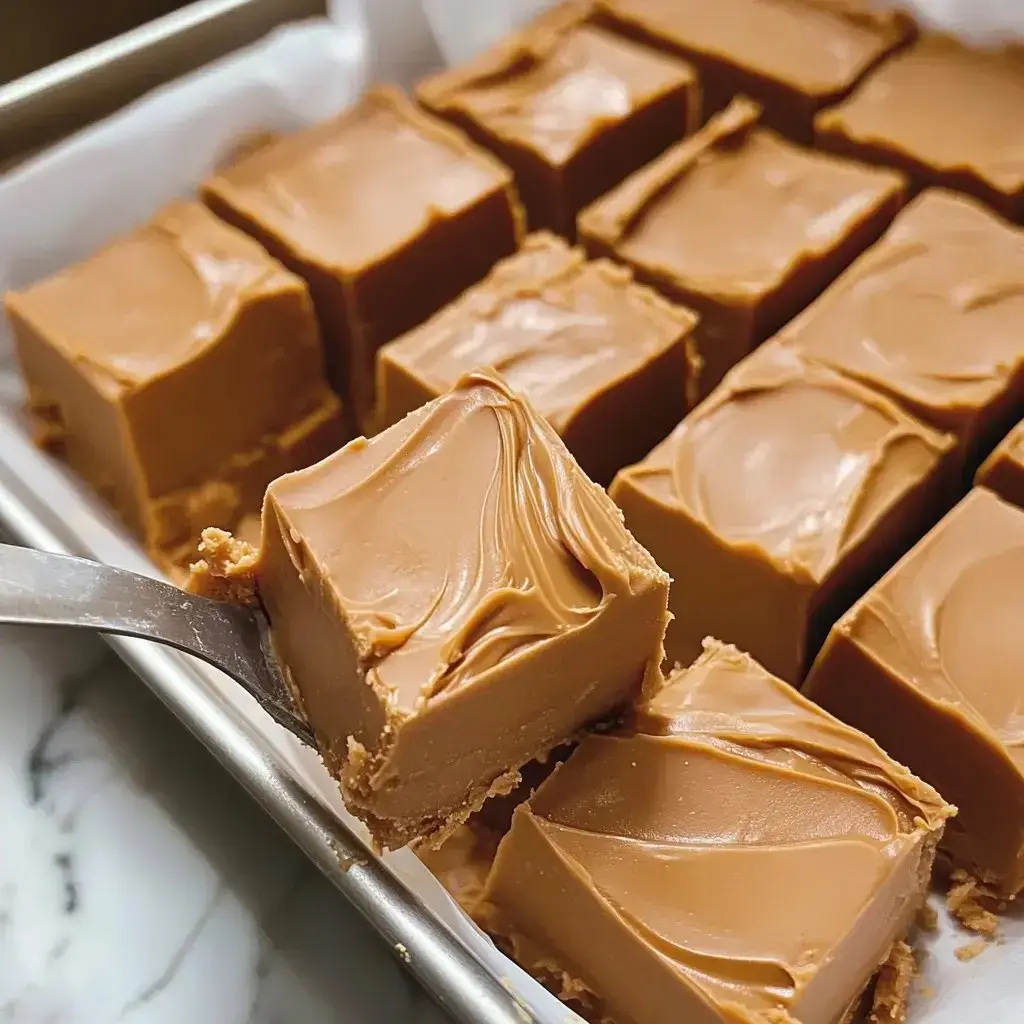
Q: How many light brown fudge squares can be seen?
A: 13